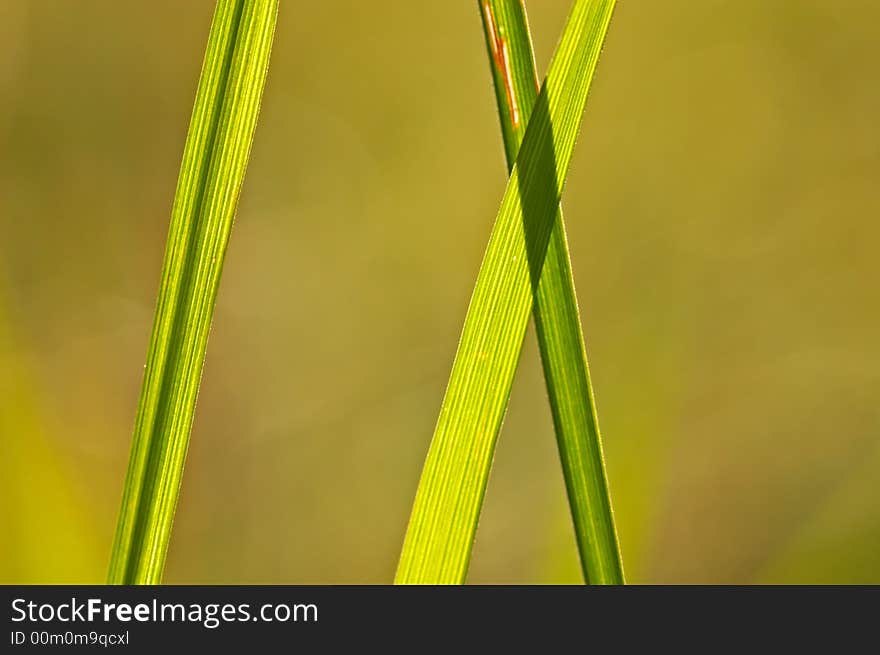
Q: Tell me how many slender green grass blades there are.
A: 3